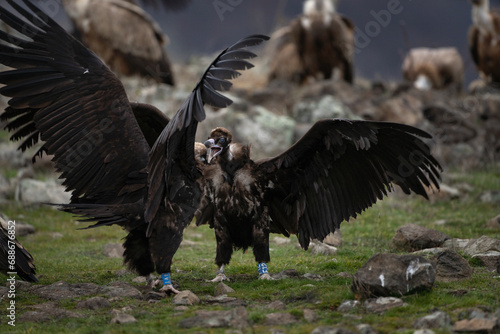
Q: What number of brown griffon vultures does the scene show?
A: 4